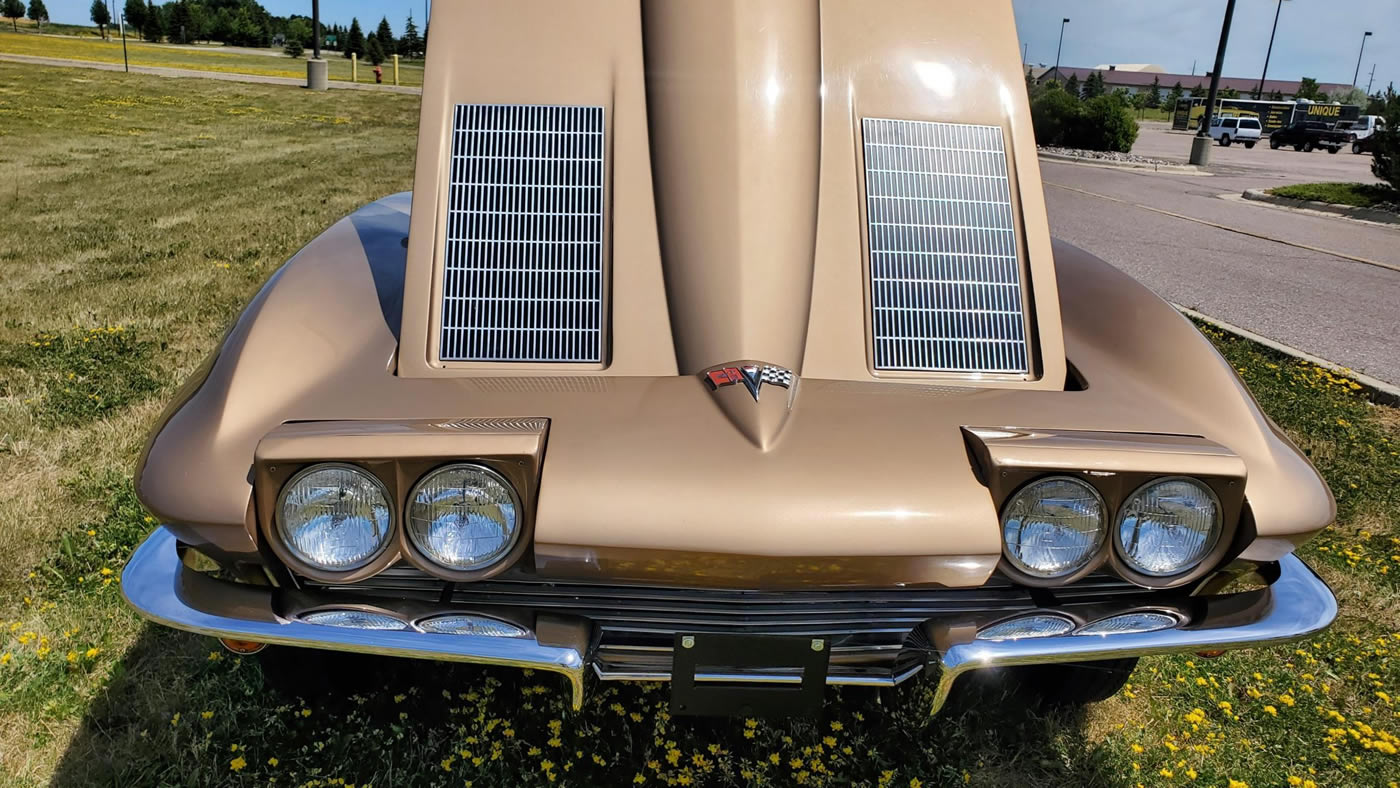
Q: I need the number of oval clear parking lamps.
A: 4